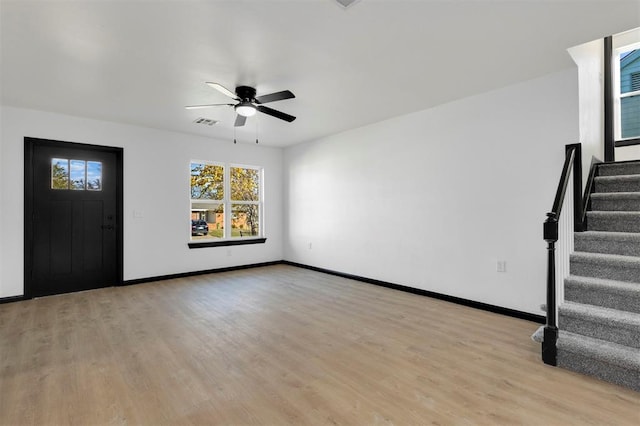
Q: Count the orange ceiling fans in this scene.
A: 0